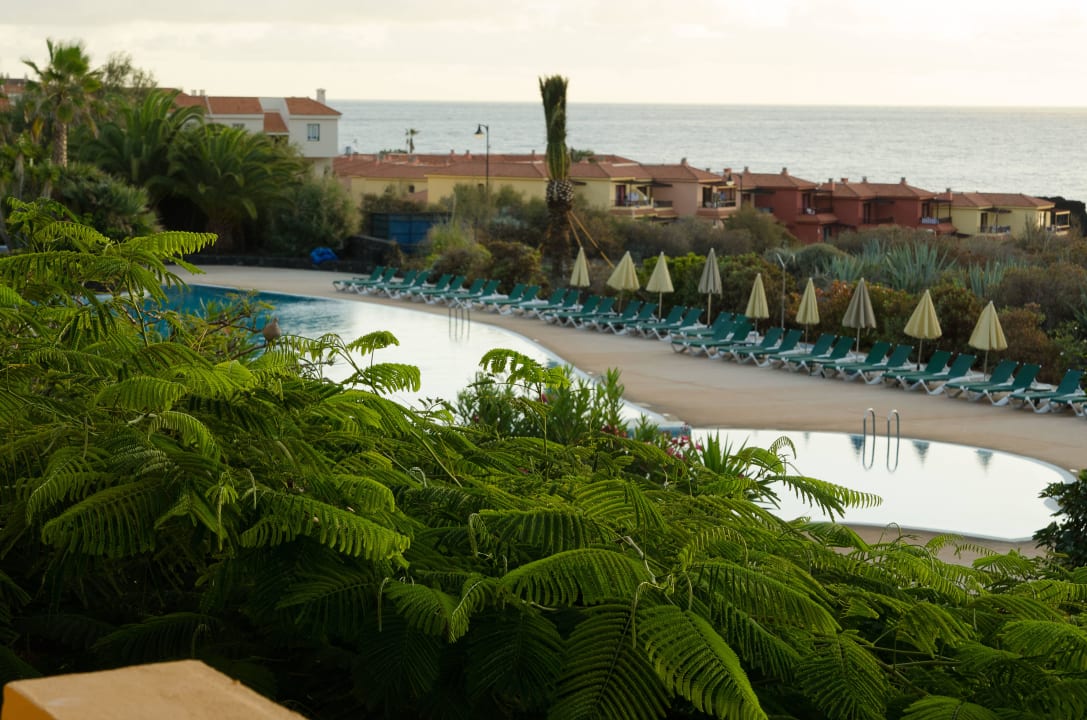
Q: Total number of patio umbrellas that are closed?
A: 9